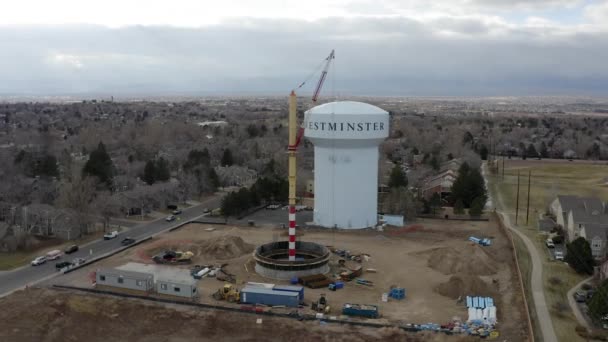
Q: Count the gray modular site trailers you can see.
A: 2